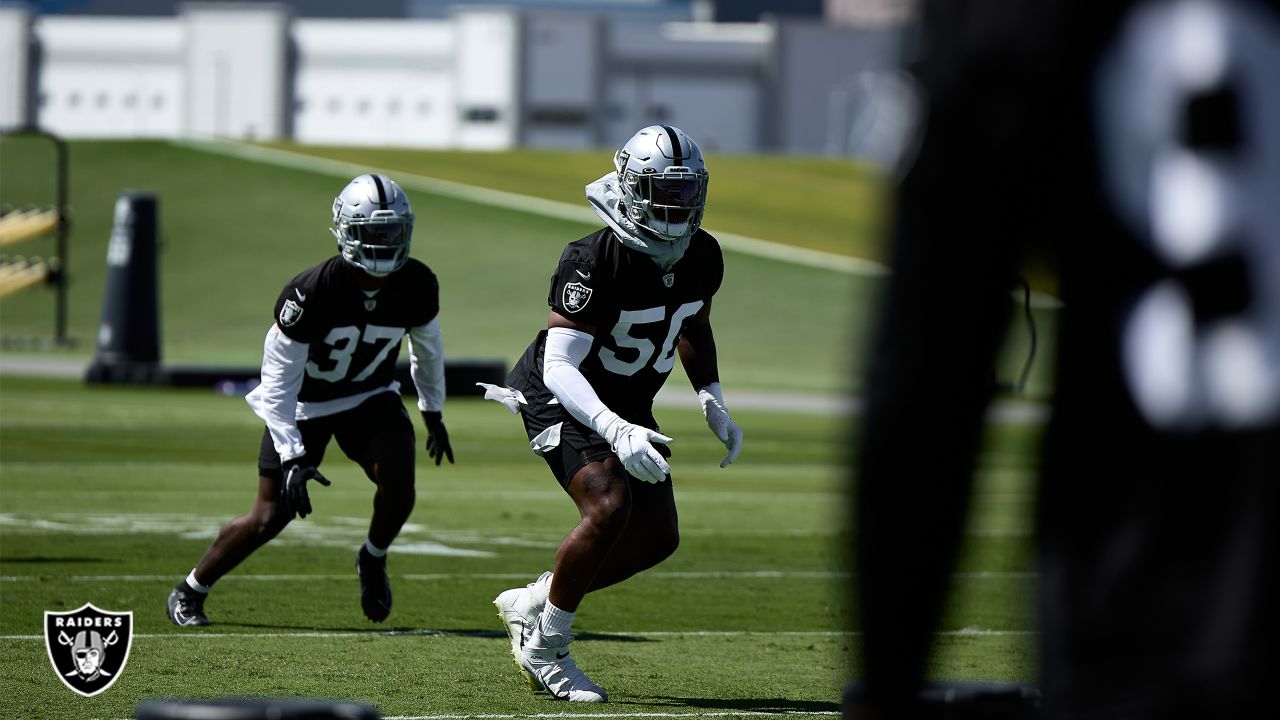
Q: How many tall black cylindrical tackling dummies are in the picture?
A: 1